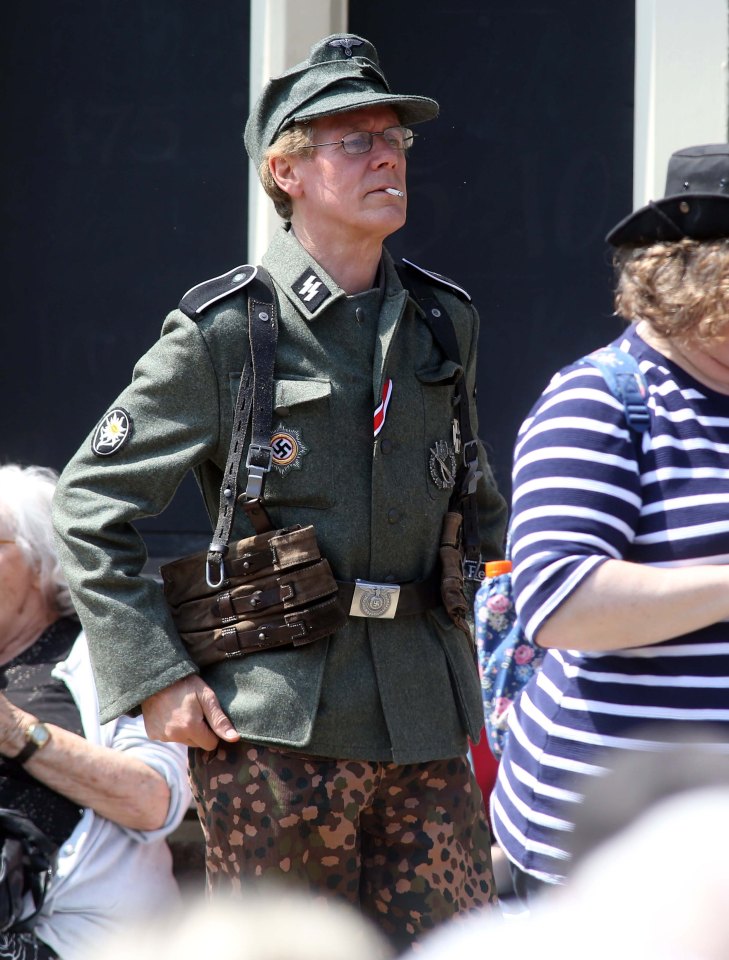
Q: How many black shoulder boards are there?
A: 2